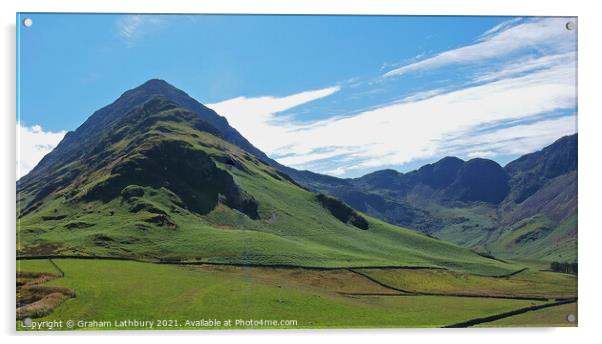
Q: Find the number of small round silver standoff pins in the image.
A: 4